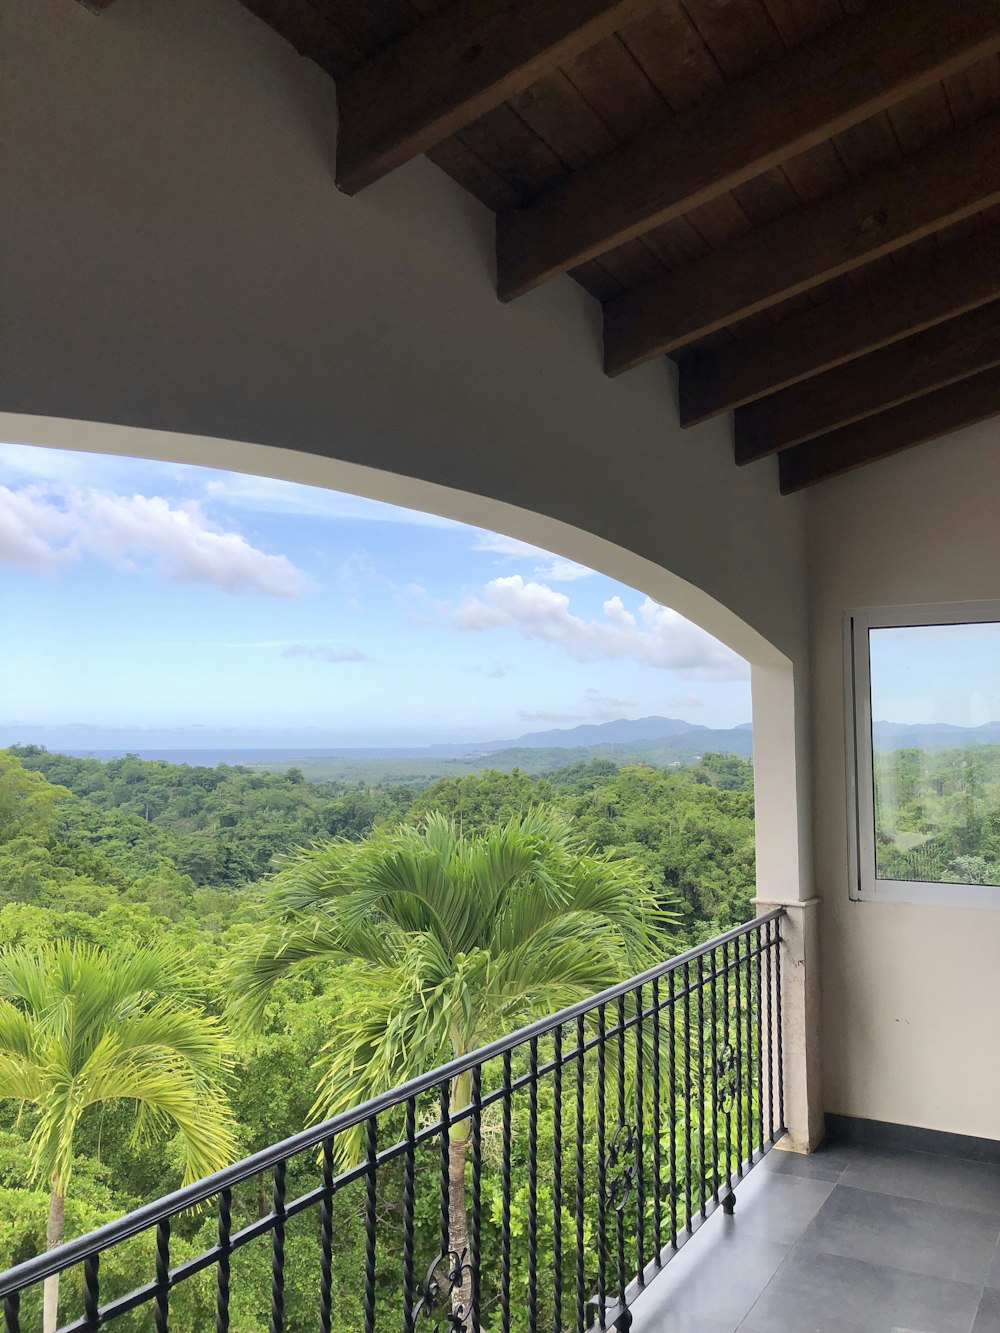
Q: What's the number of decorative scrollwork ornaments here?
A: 3